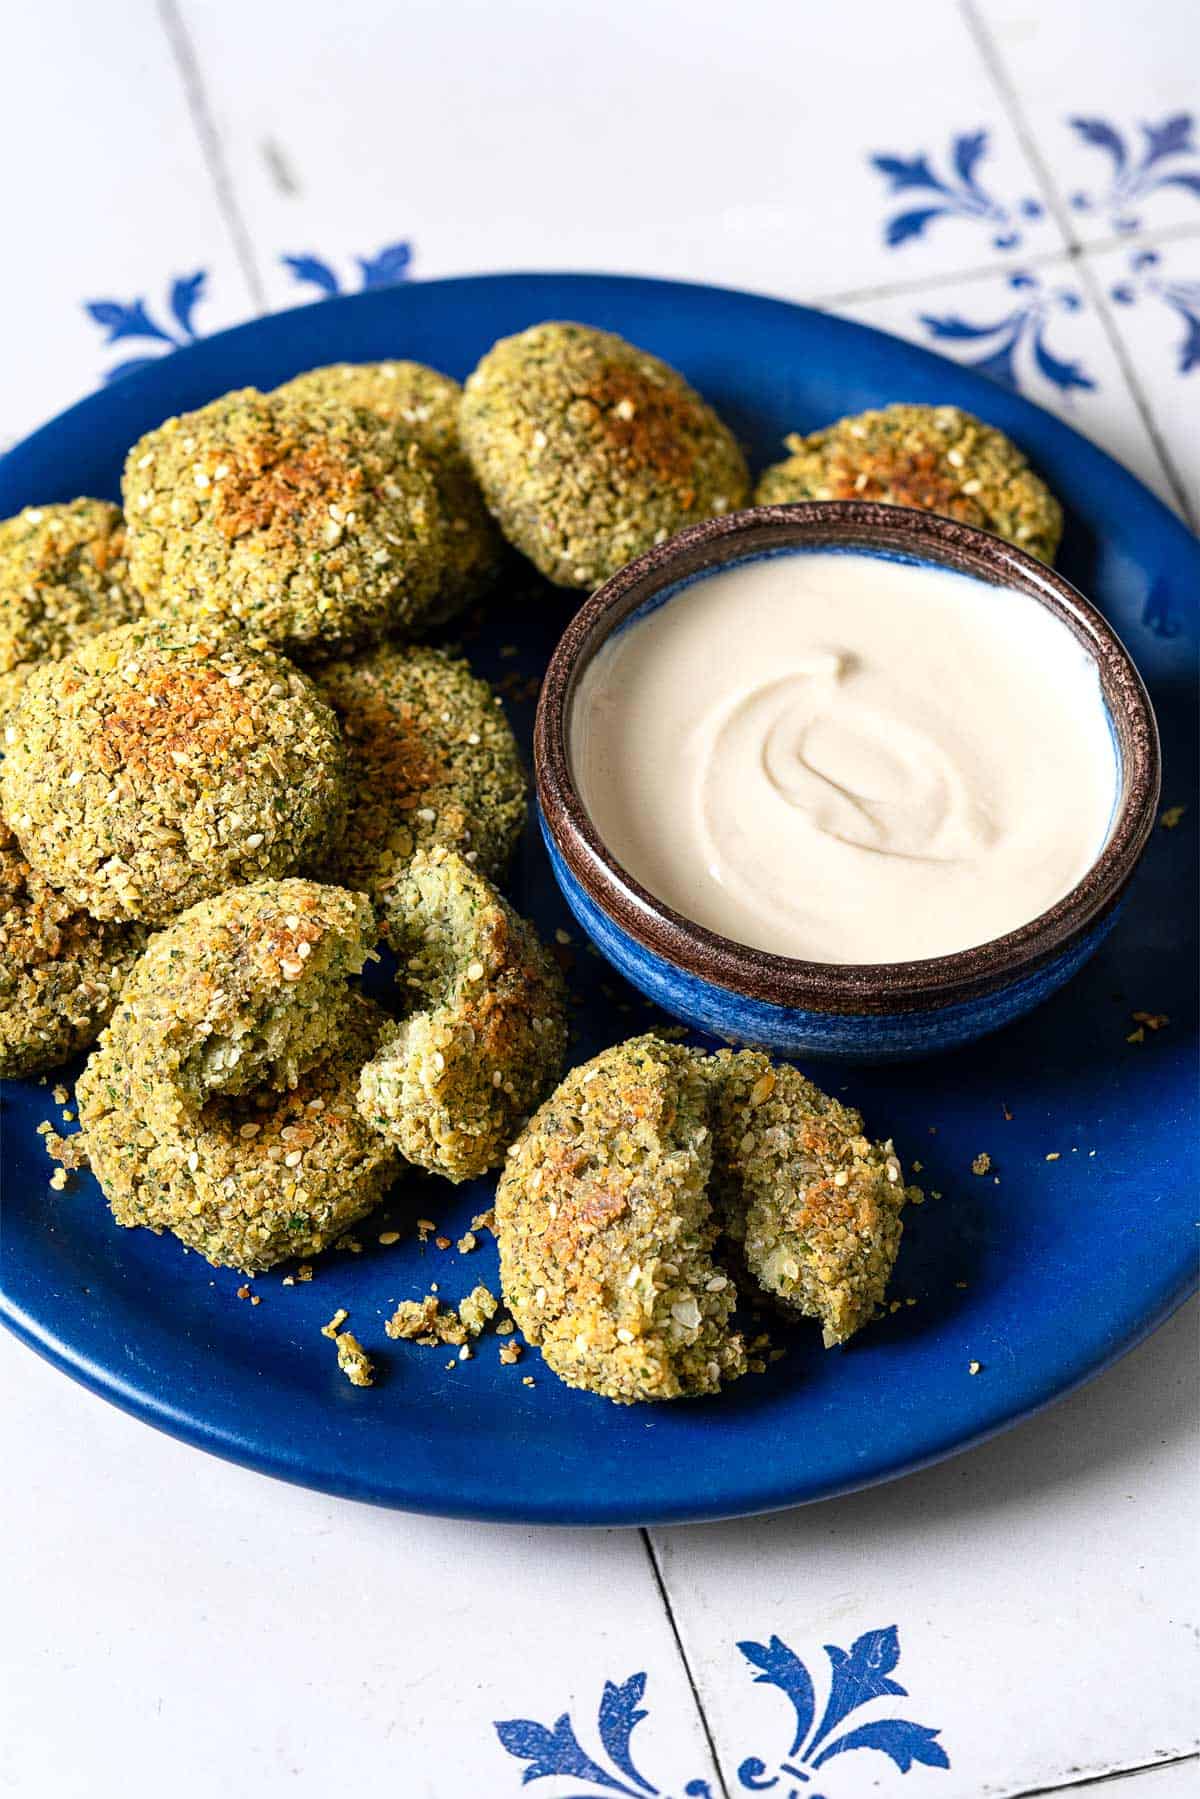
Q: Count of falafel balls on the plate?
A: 11